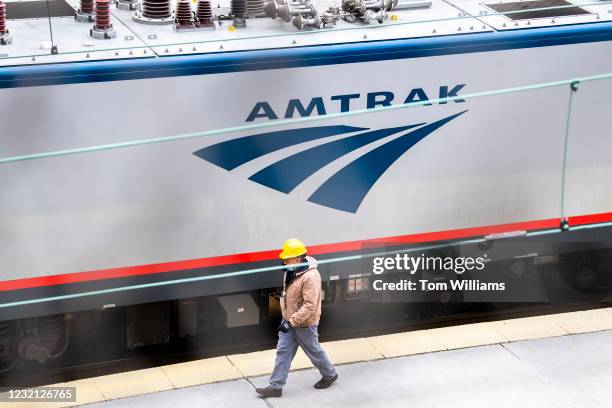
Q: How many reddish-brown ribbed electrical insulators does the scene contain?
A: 6